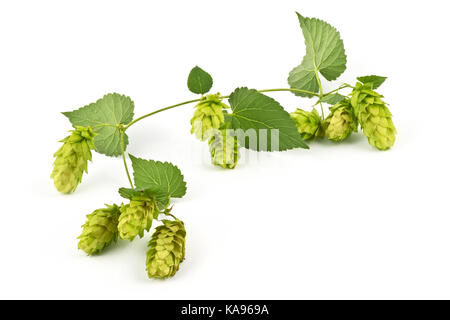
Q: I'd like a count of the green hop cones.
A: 9